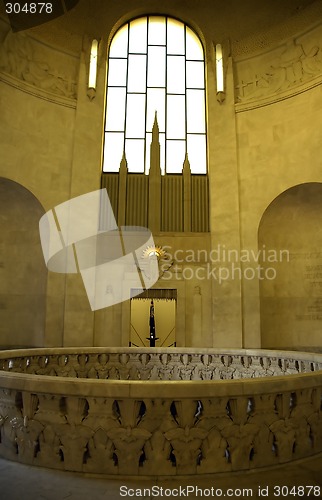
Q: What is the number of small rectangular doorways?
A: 1